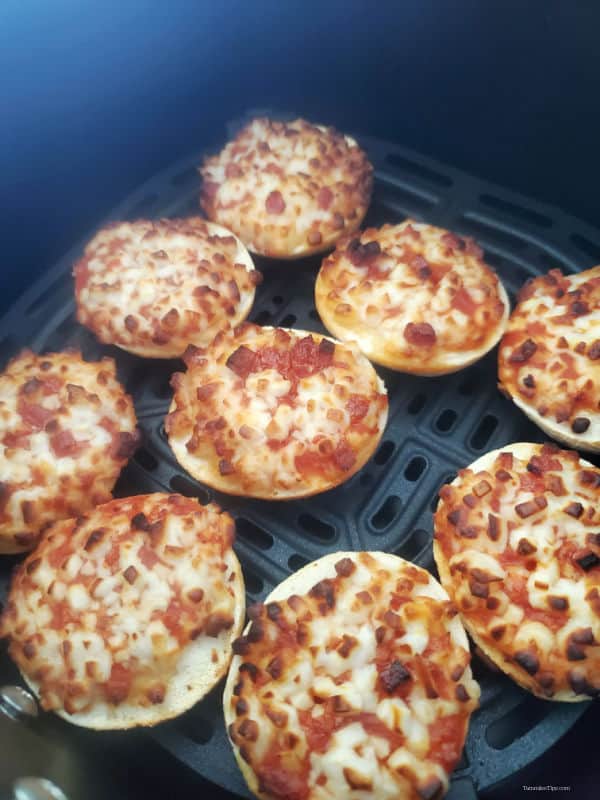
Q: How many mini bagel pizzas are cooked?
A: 9